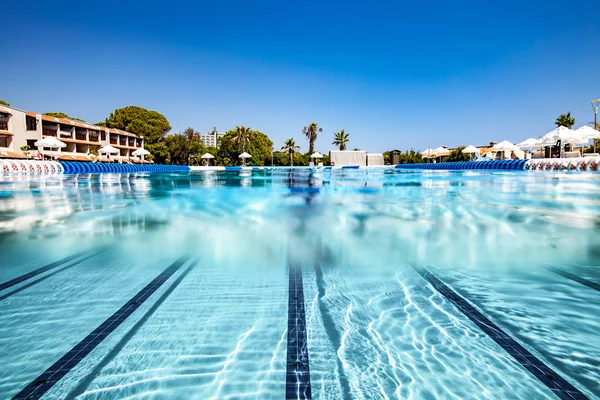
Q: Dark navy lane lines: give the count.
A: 5